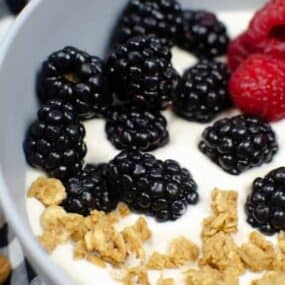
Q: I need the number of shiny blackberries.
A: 11